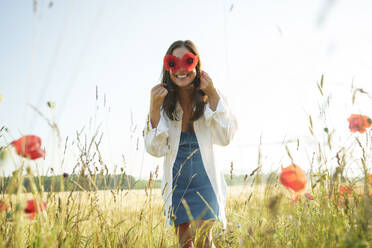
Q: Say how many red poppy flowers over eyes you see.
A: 2